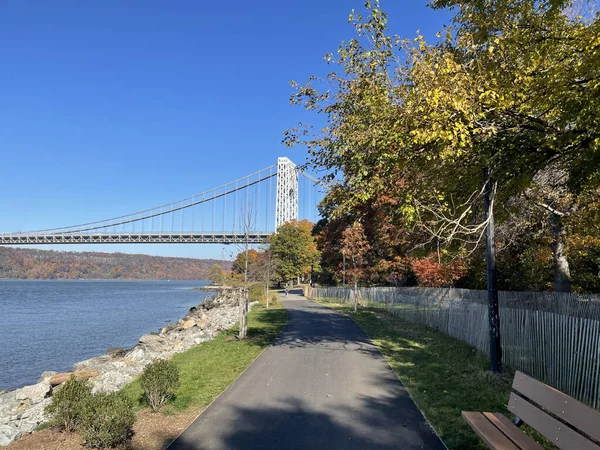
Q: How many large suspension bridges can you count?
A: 1